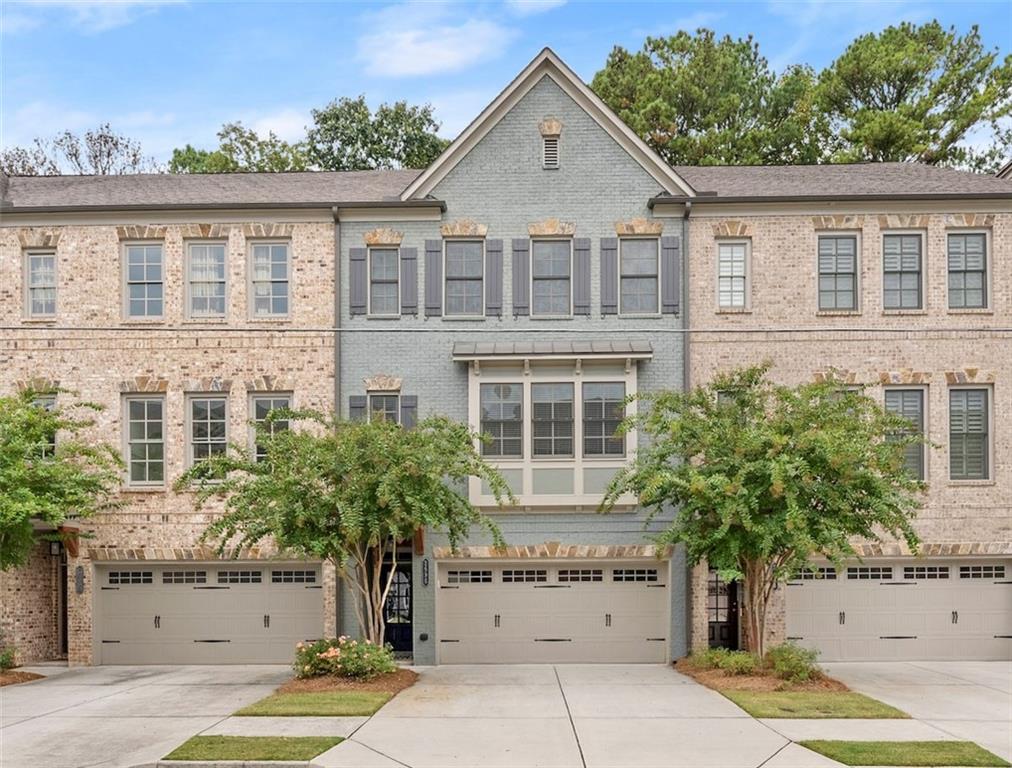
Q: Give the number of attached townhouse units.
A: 3